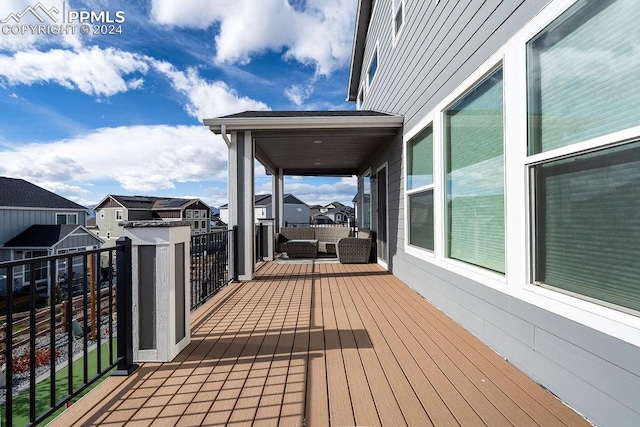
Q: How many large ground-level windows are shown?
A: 3